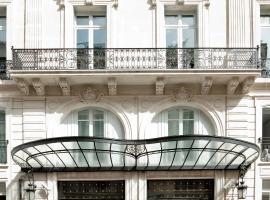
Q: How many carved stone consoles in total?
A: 8